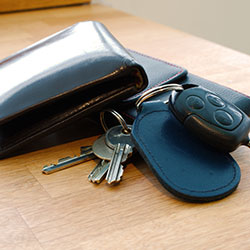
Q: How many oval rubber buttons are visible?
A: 3